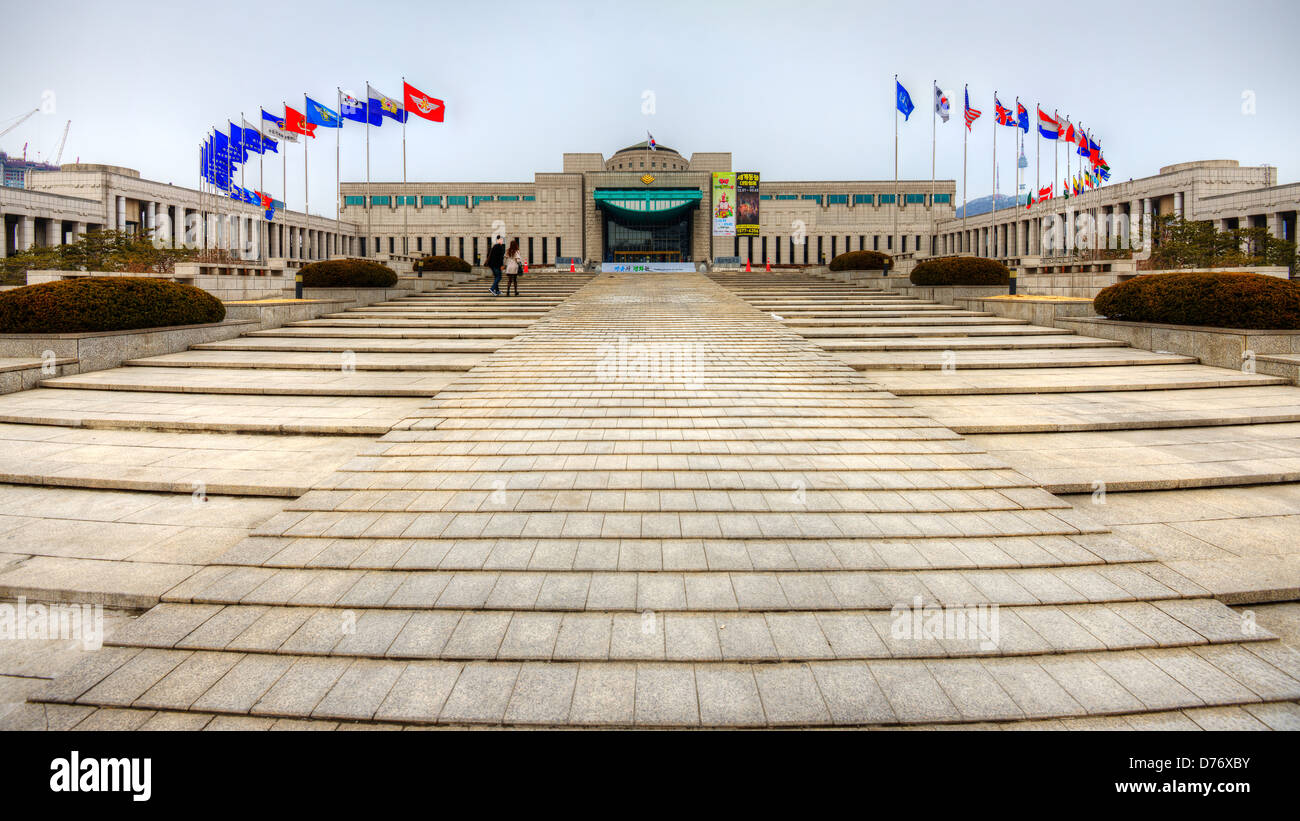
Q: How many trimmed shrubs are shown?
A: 6